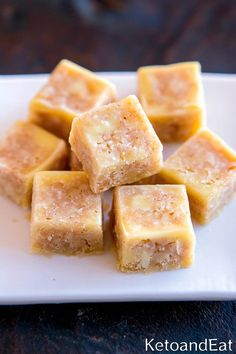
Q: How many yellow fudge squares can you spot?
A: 7